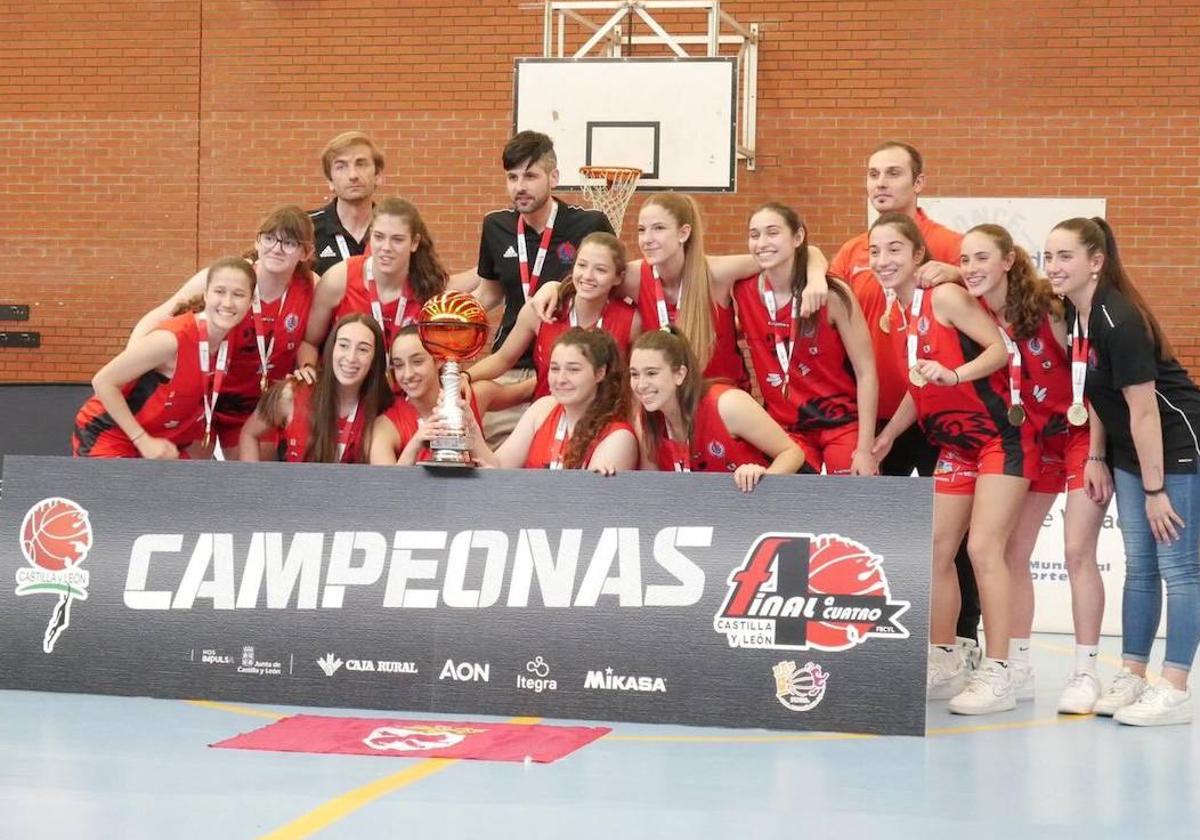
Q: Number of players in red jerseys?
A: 12